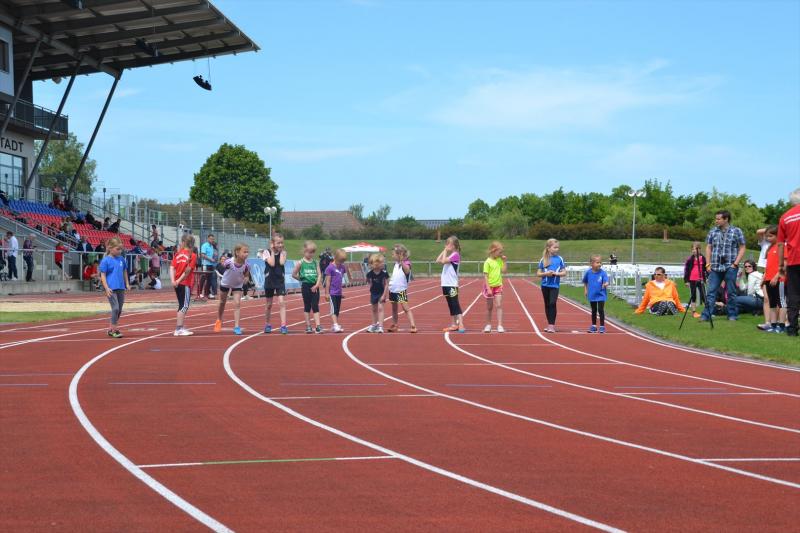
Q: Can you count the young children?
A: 12